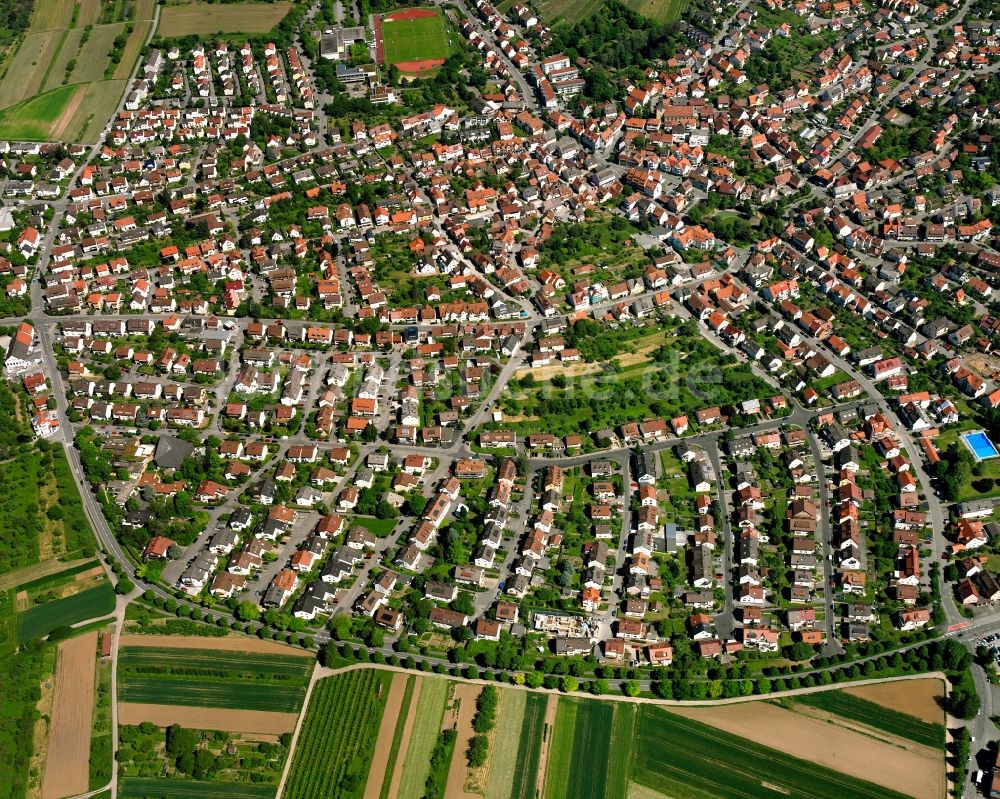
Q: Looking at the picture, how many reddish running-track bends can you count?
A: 2